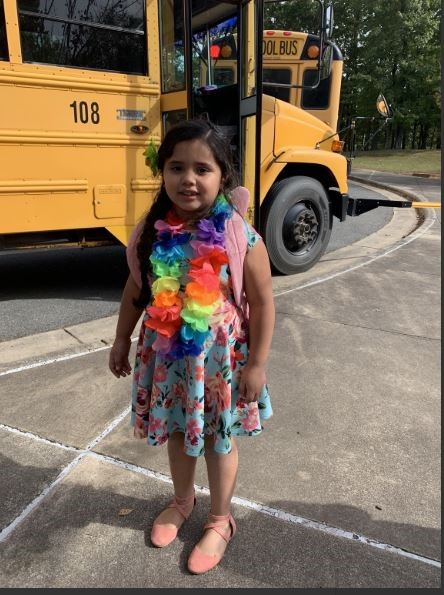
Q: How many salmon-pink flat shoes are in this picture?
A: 2